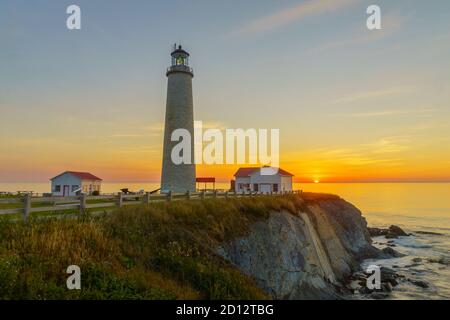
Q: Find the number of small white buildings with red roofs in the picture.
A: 2